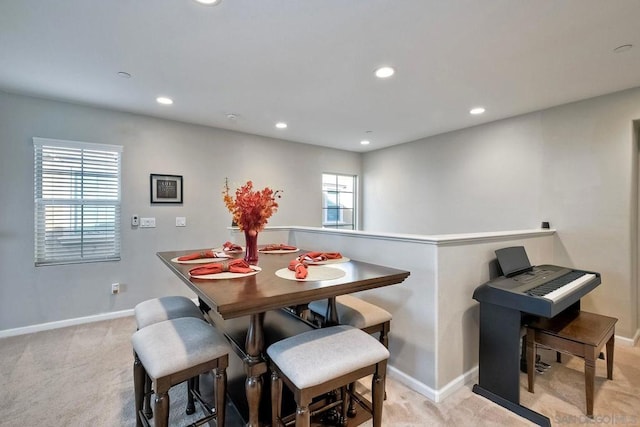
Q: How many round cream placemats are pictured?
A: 6